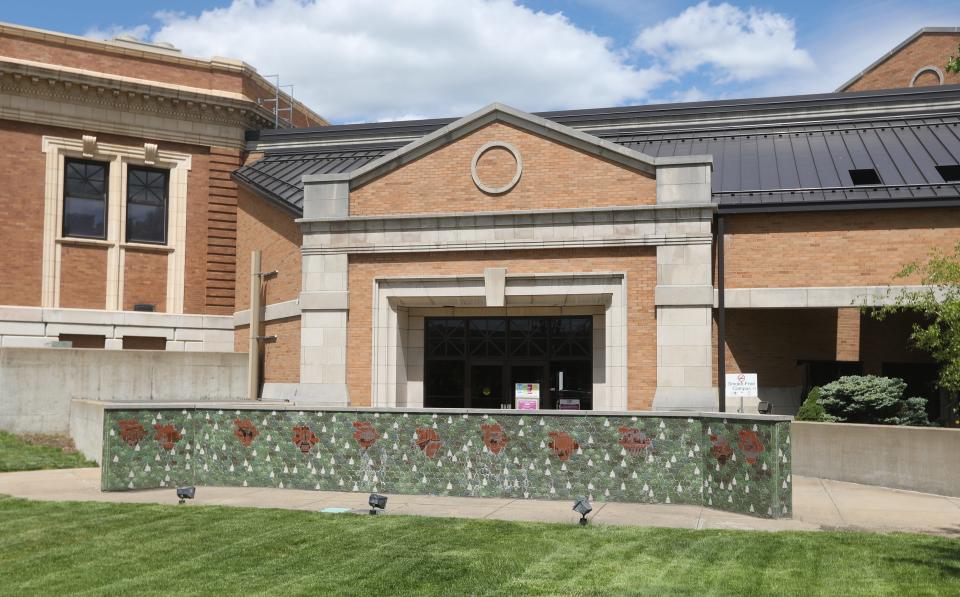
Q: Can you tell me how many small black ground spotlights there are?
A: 3